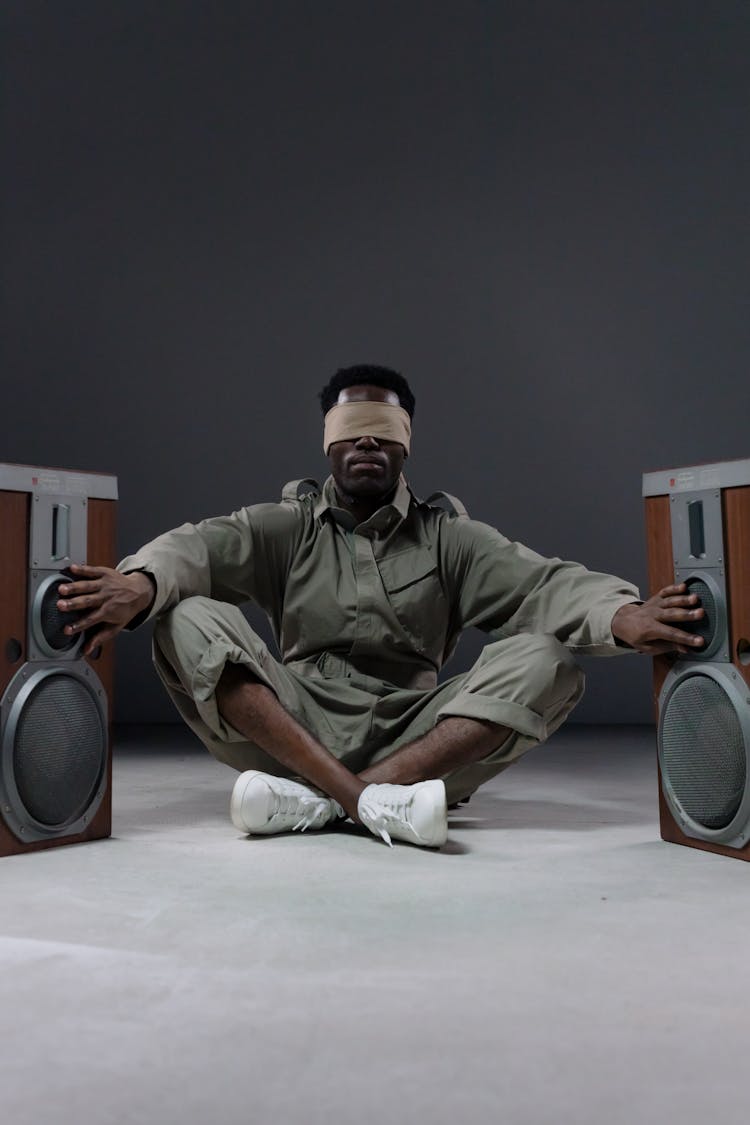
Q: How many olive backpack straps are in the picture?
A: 2